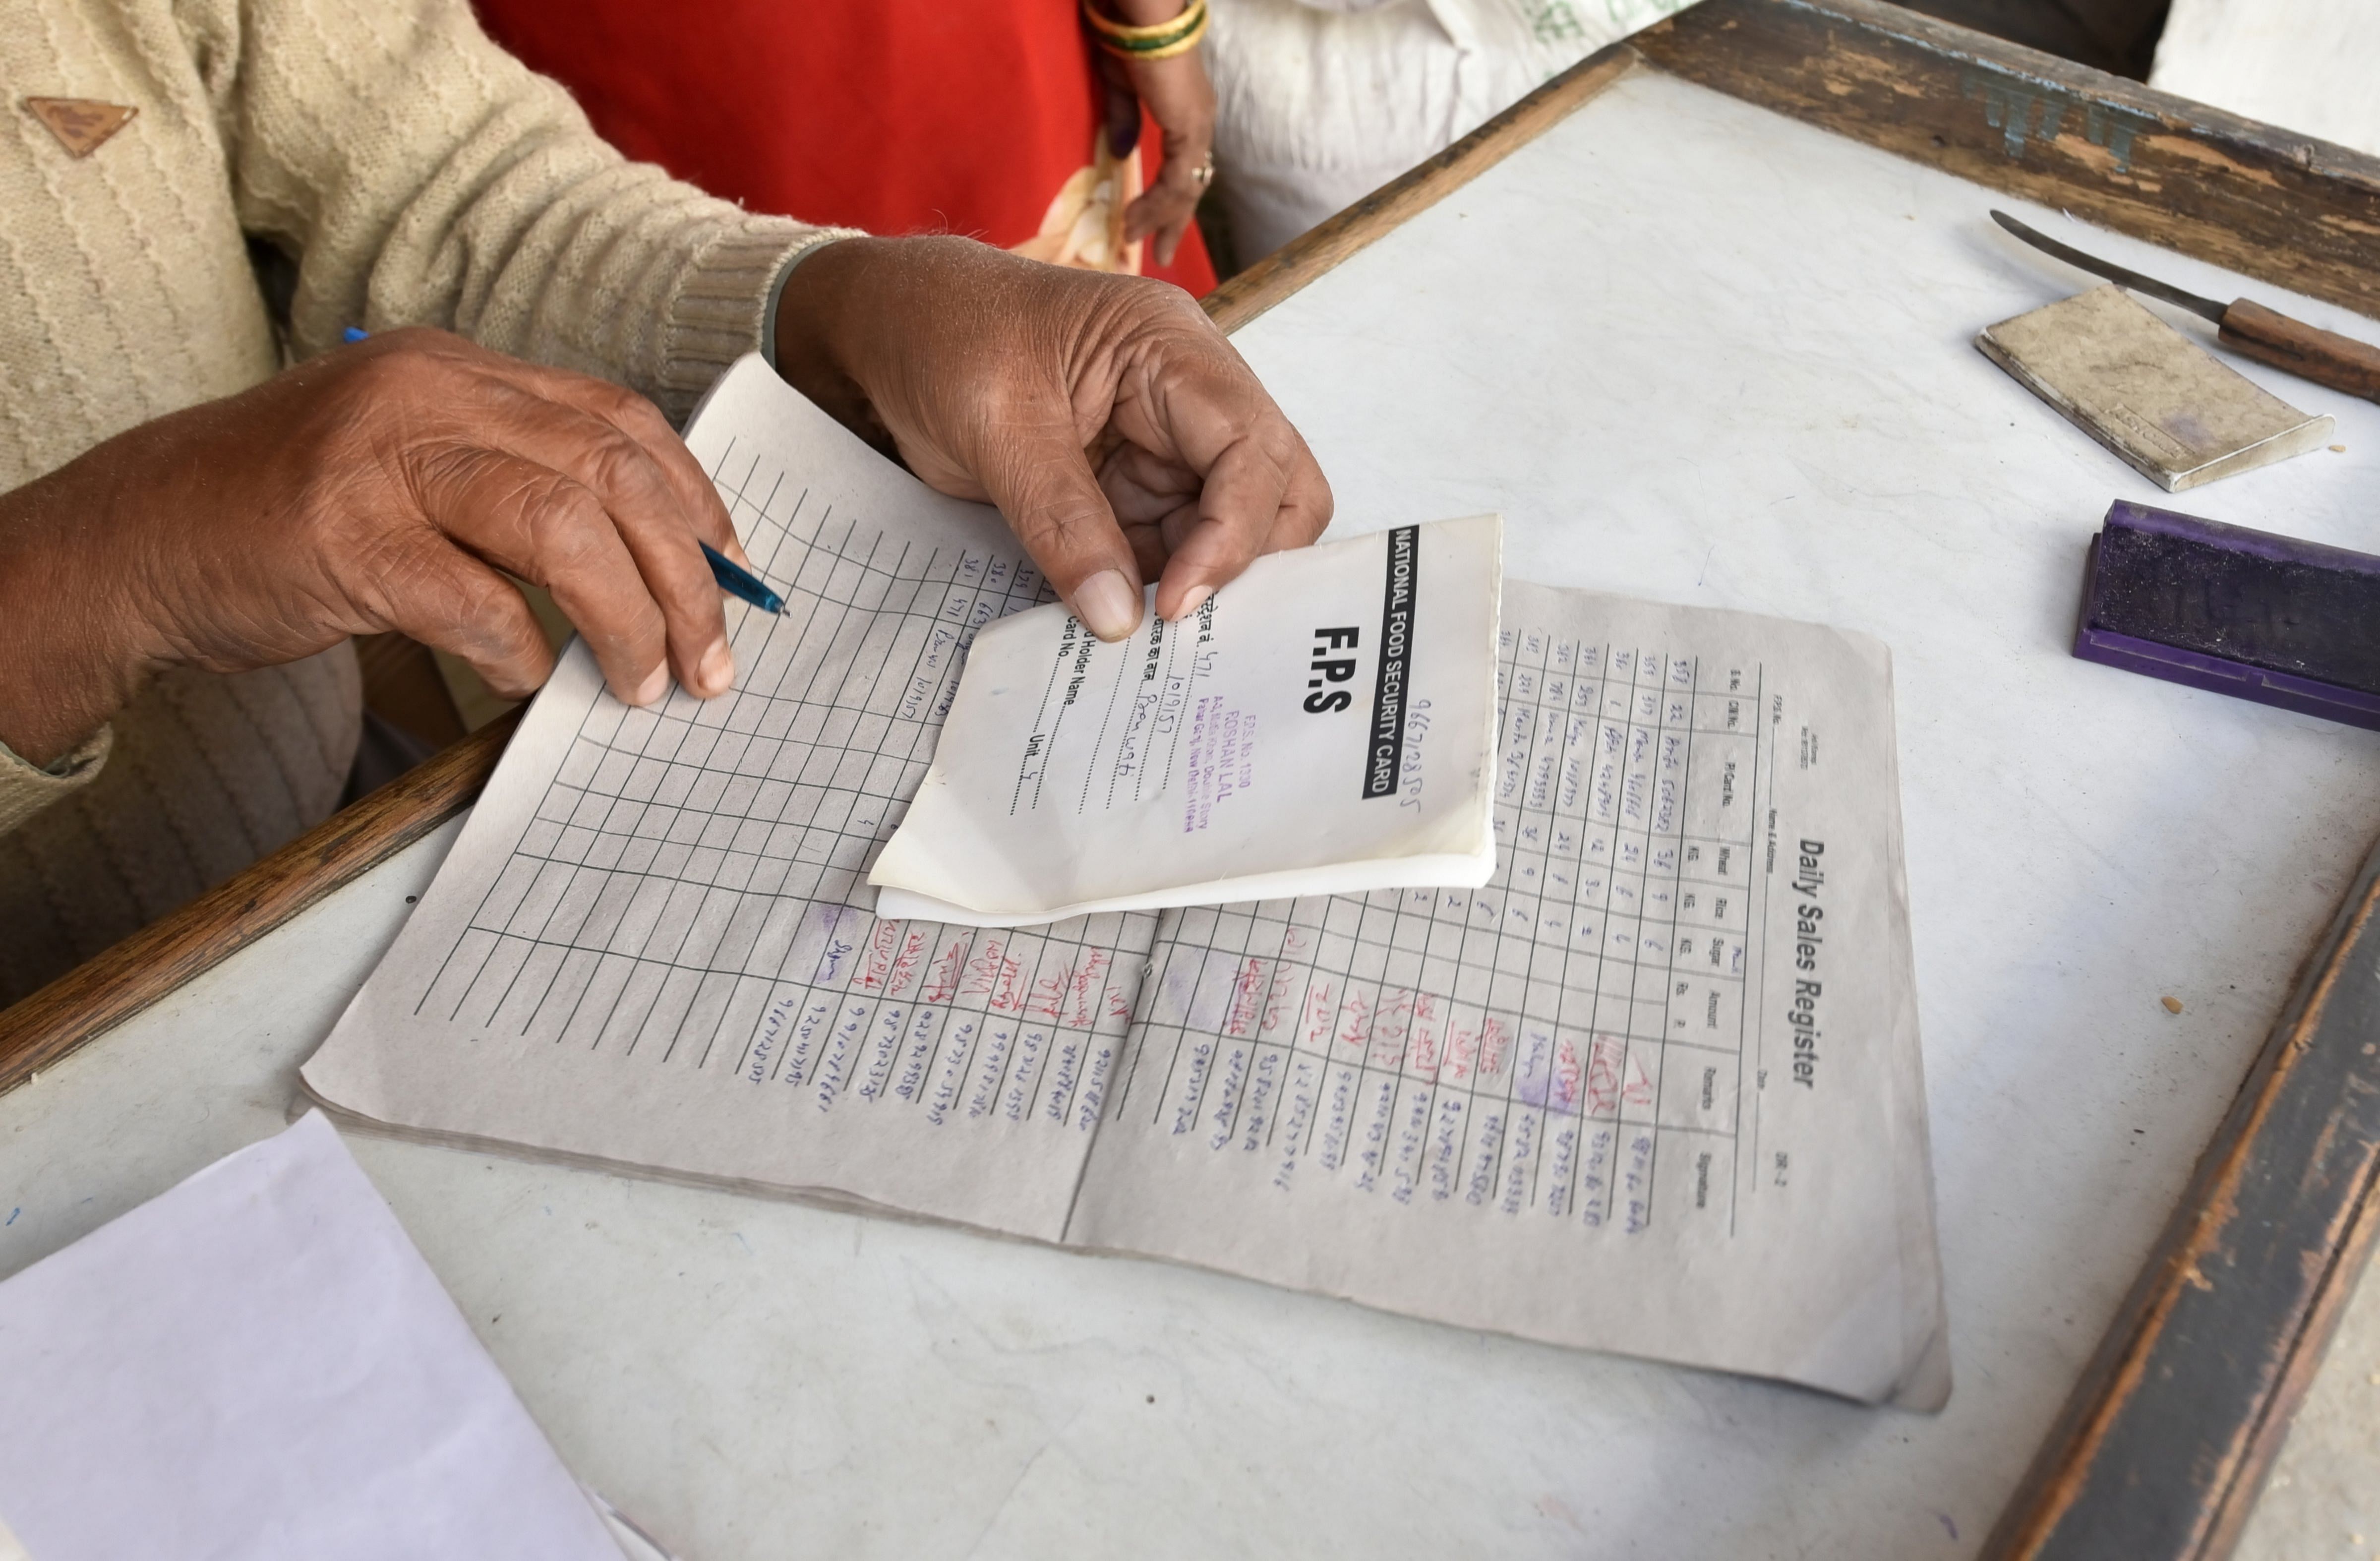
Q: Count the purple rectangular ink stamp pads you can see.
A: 1